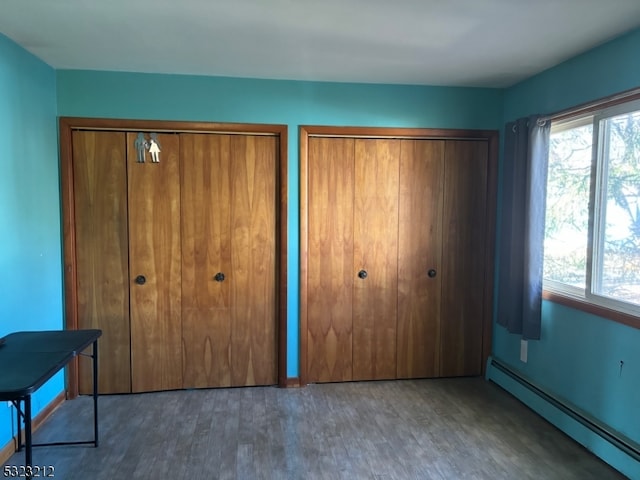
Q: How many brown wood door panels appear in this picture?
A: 8